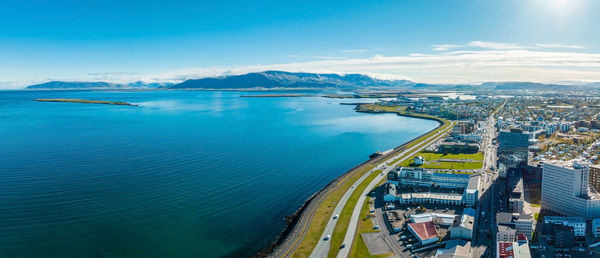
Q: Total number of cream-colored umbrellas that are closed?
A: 0